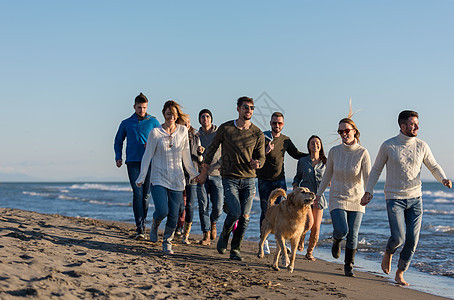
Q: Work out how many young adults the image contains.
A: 9